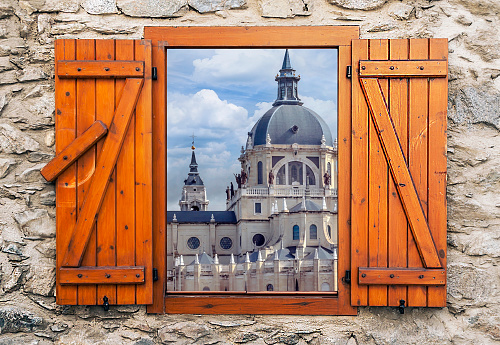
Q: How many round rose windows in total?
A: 3